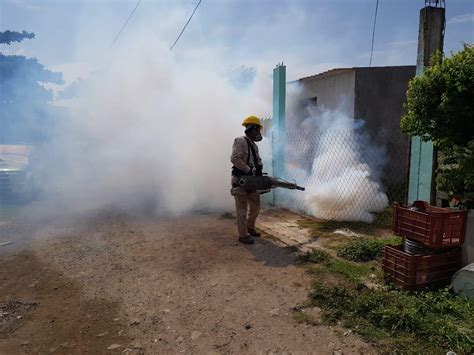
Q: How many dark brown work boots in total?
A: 2